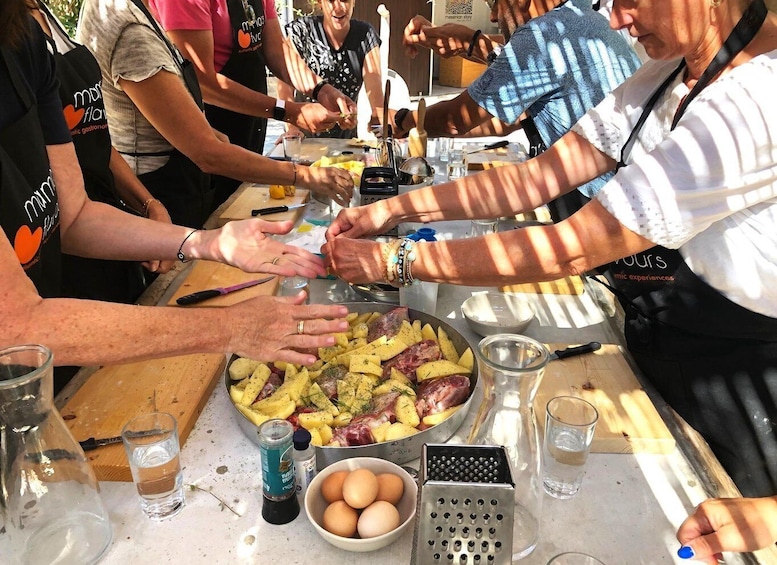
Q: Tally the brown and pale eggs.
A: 5